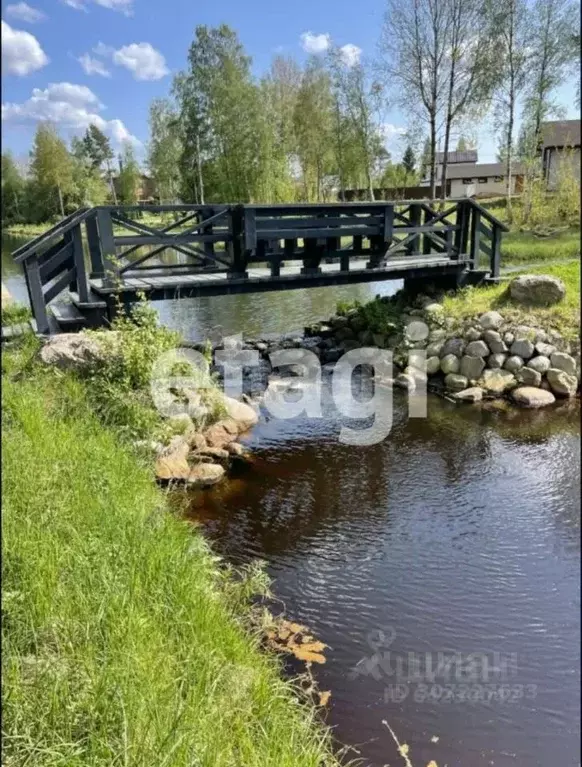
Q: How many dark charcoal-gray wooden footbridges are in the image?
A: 1